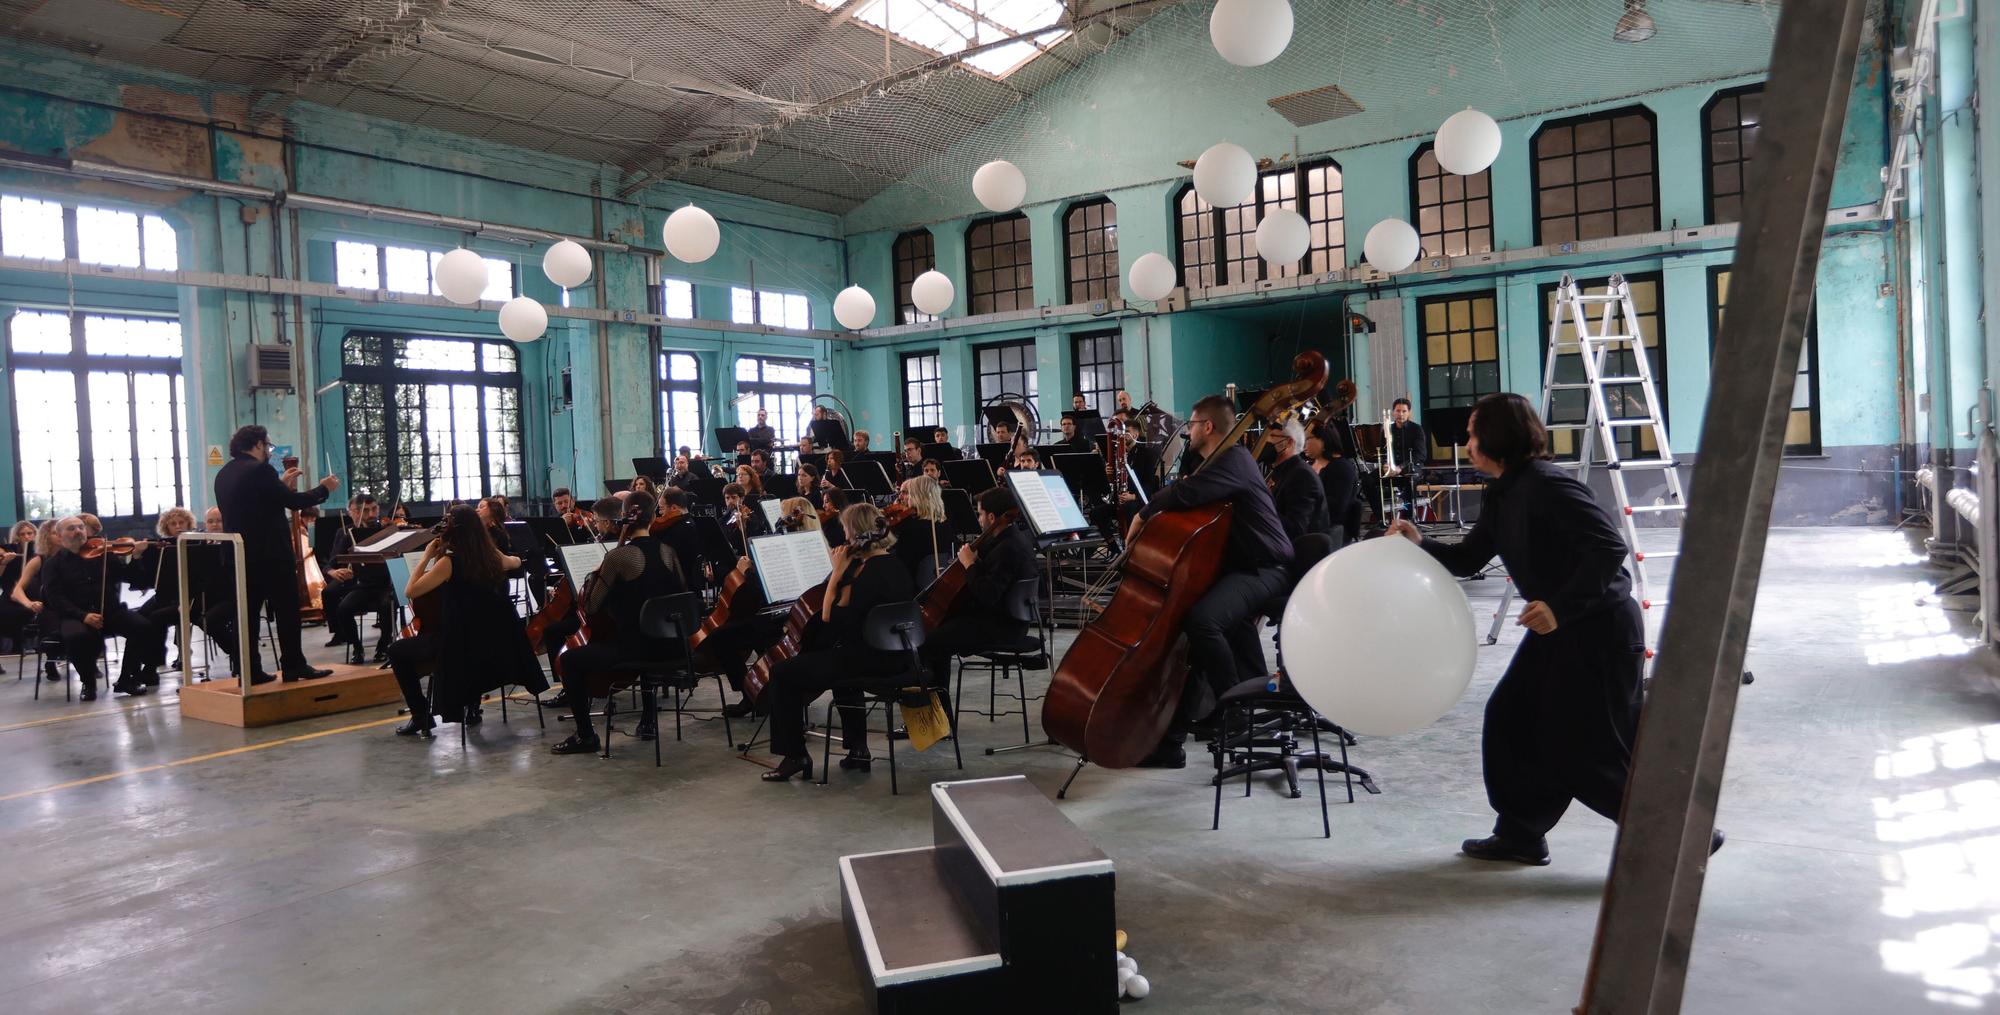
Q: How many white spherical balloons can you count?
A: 14